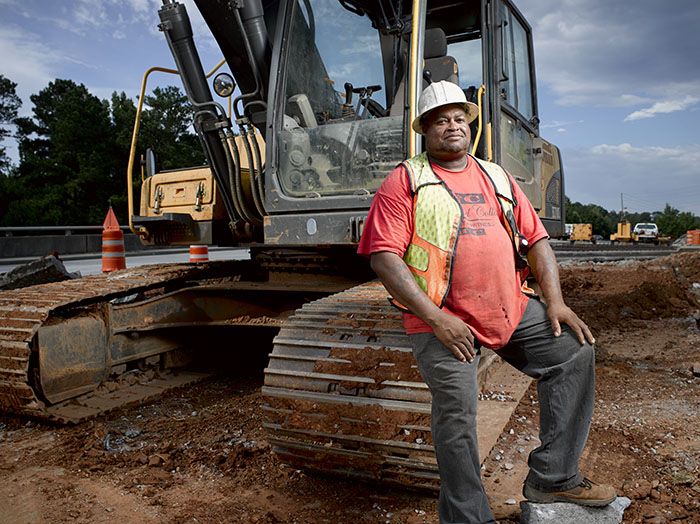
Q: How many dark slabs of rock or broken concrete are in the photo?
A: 1